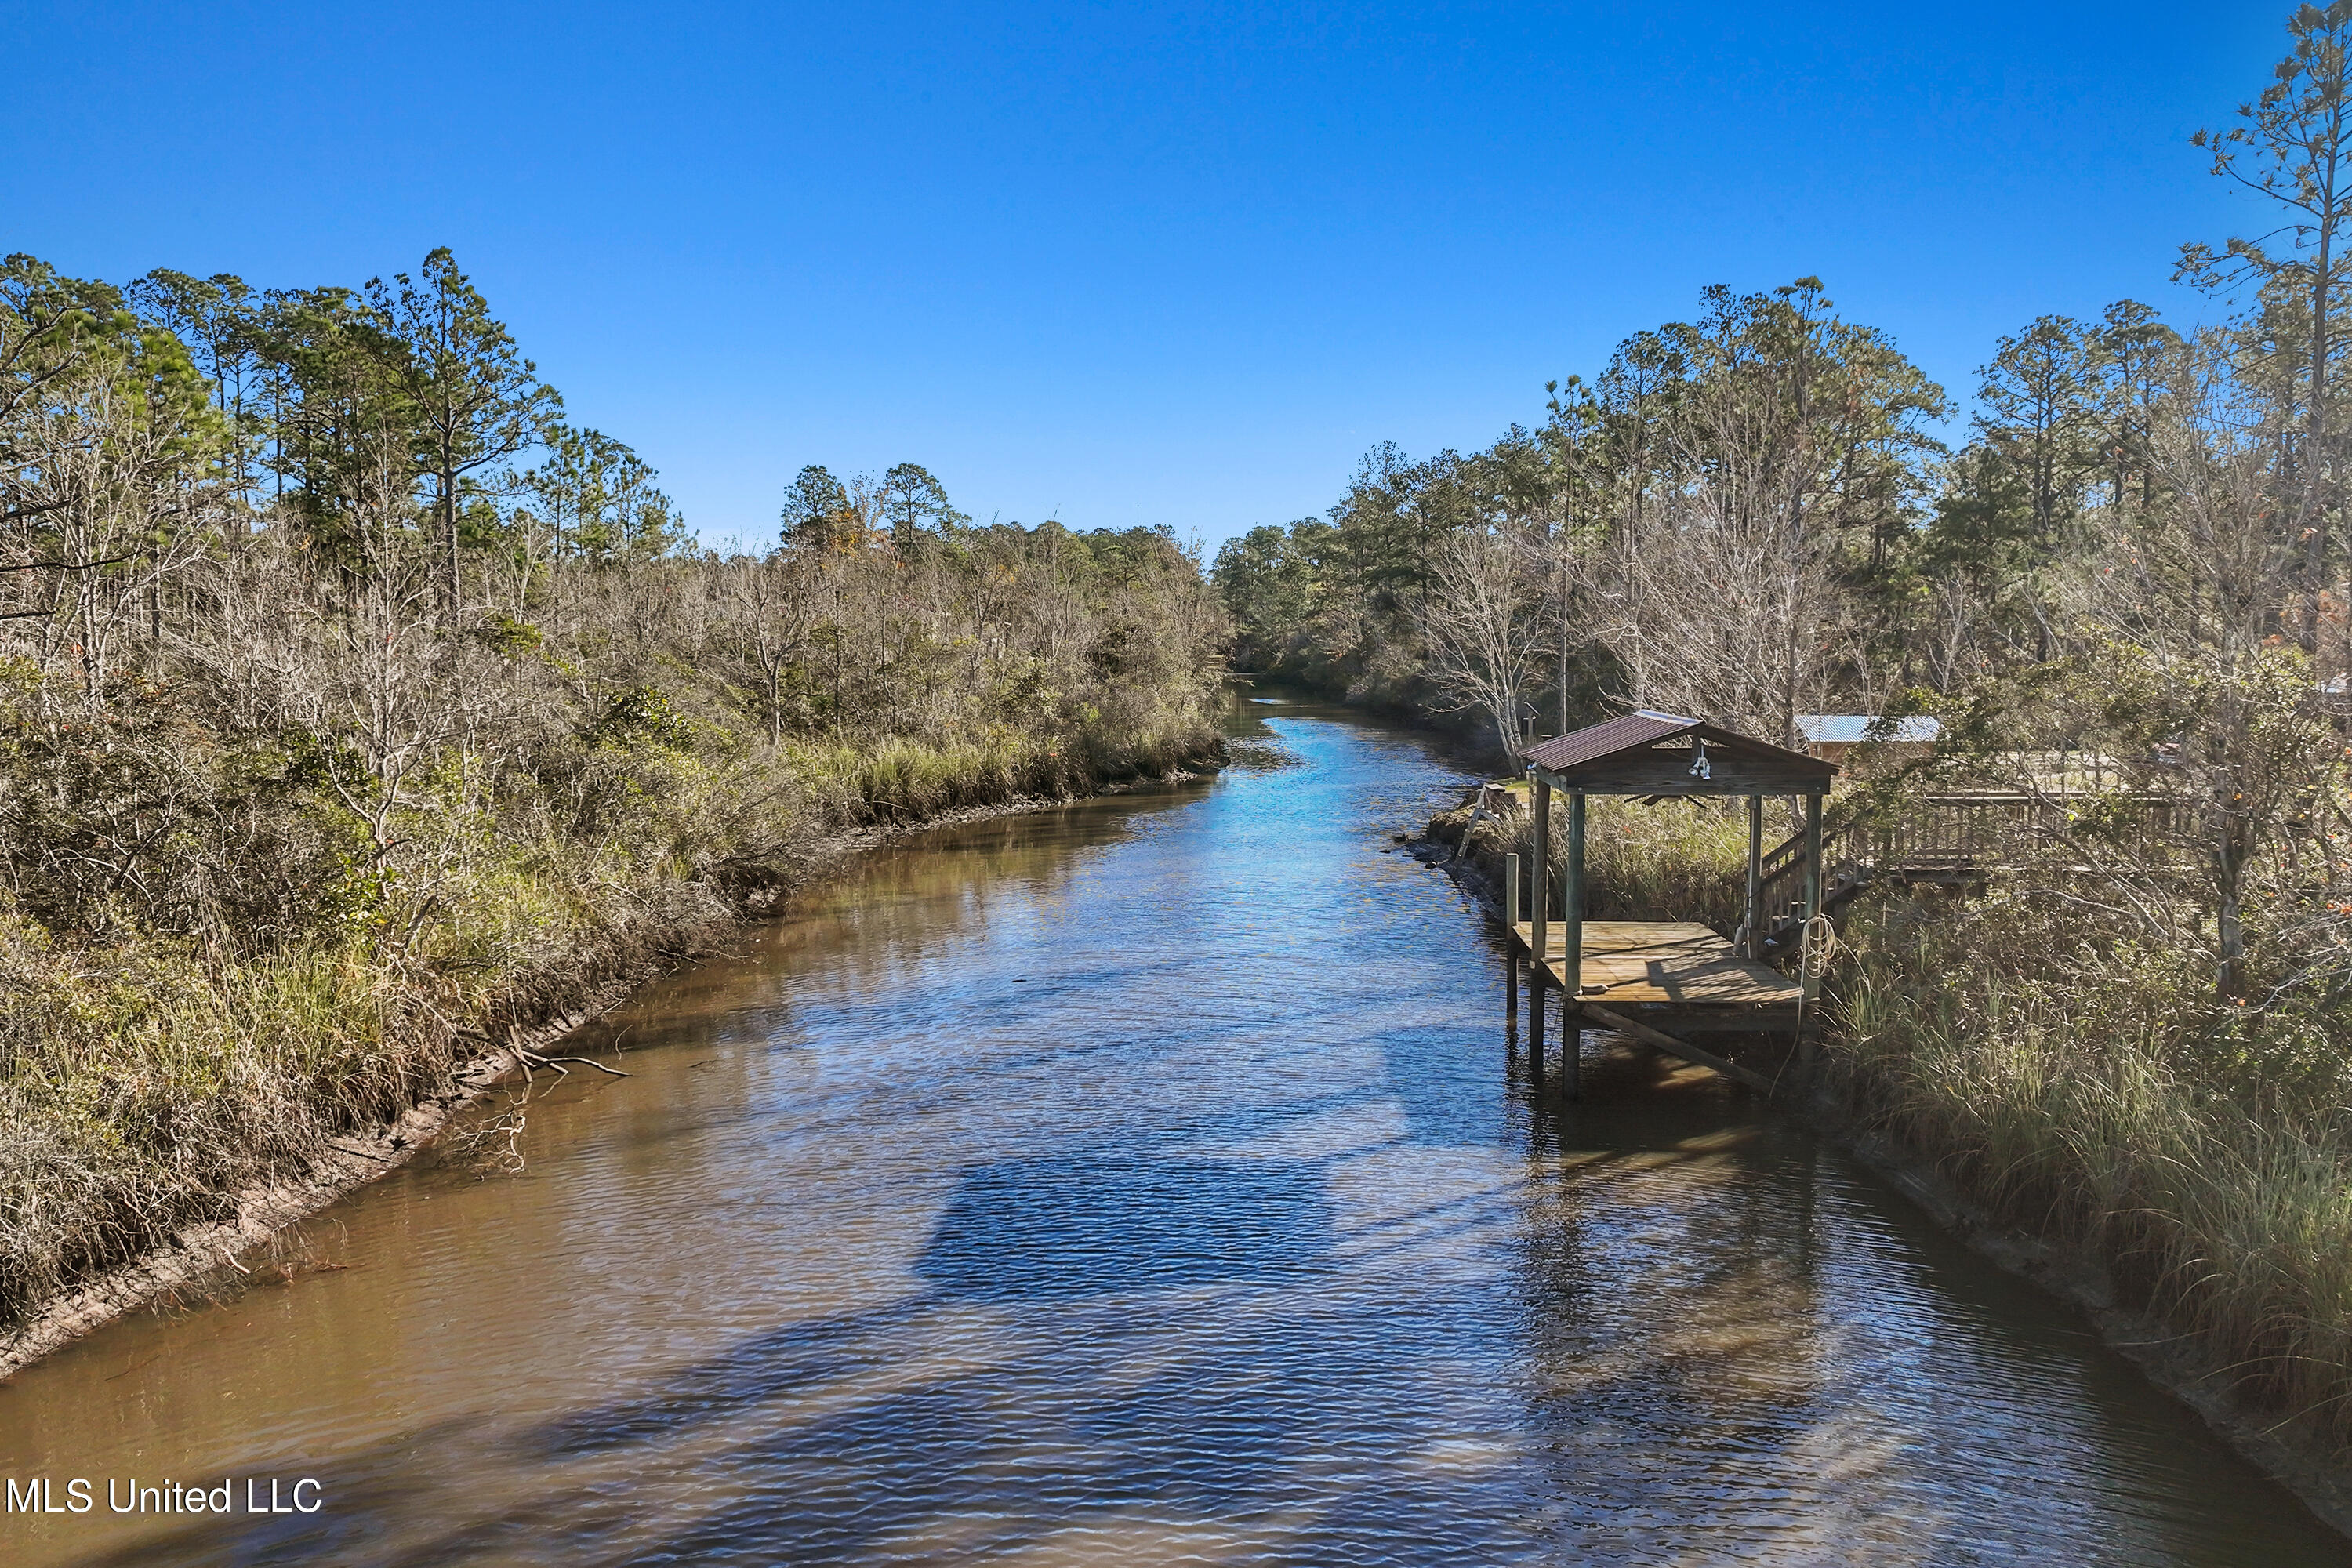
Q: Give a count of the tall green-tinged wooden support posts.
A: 4